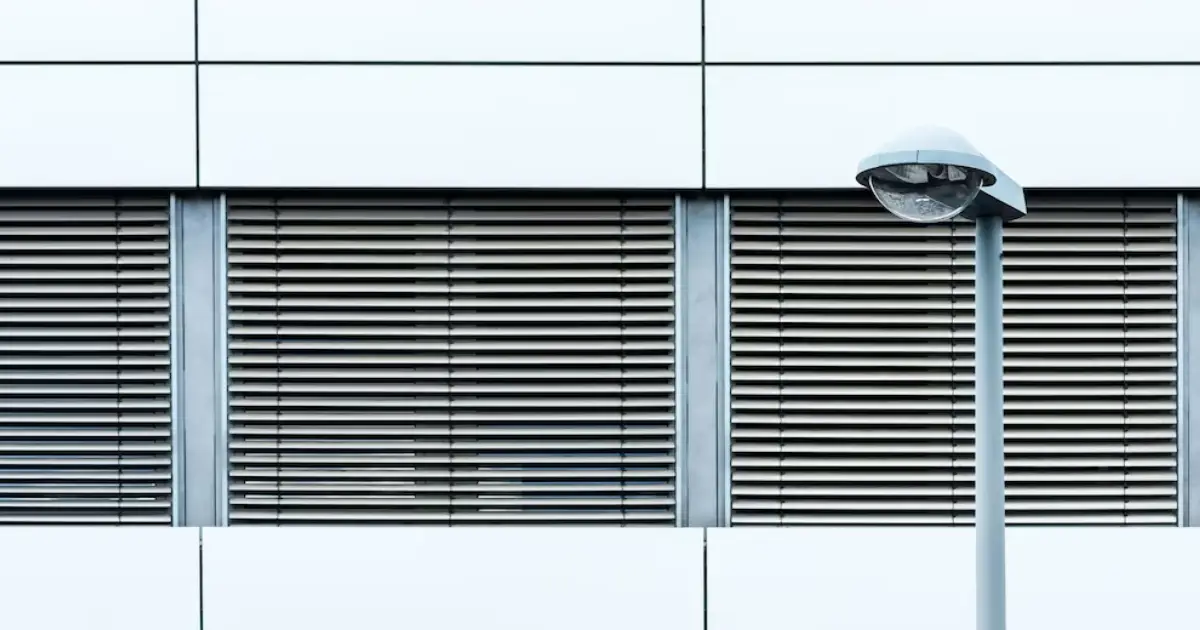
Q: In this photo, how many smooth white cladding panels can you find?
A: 9